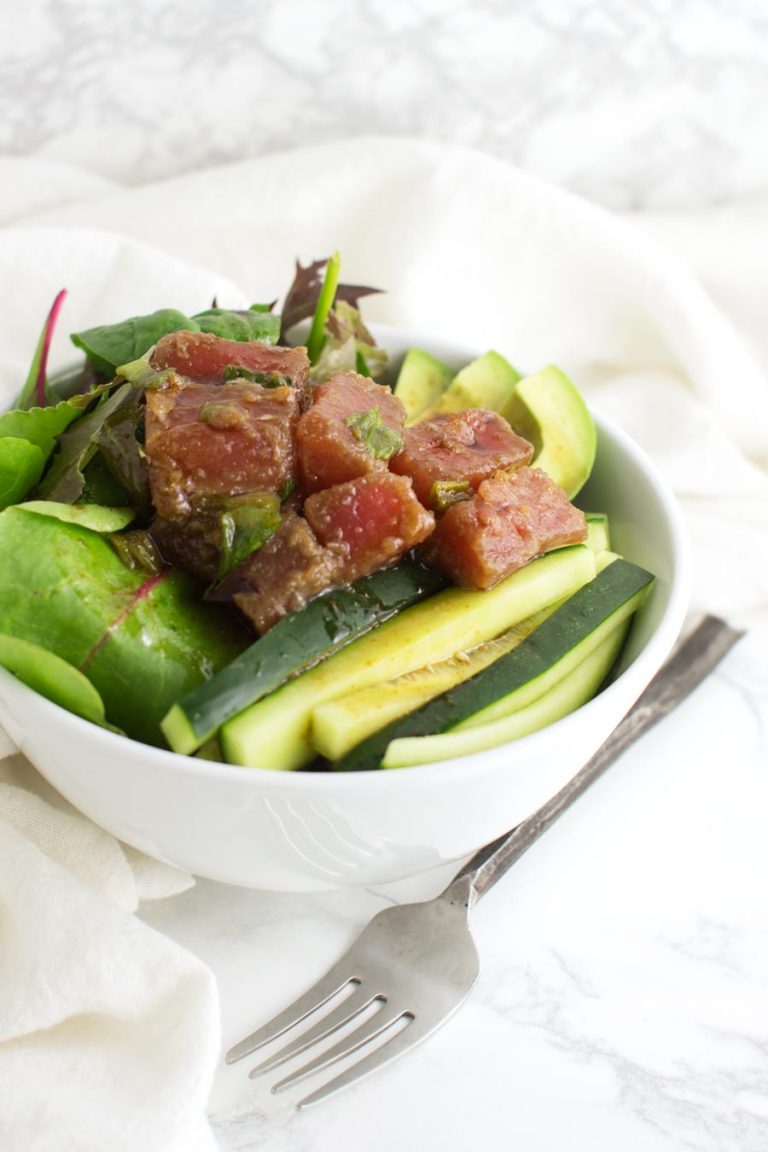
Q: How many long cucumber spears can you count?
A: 5